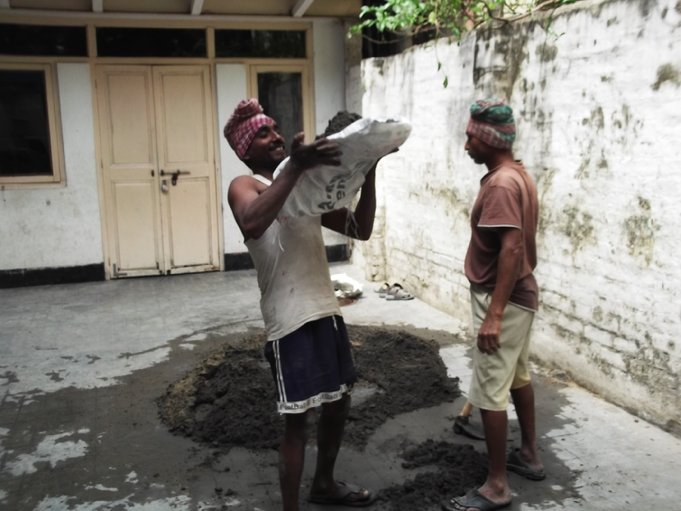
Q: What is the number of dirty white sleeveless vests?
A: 1